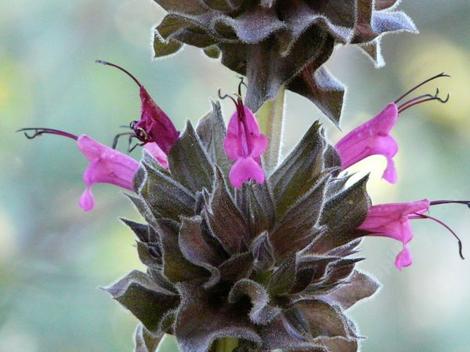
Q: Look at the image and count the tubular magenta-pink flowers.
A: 5